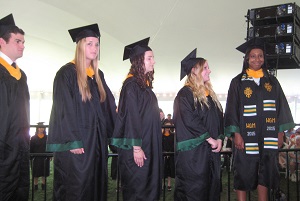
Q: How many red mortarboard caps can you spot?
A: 0